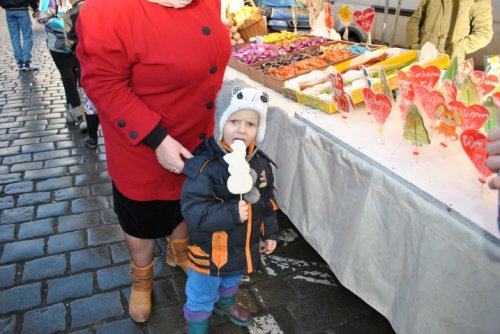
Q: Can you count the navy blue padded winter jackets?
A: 1